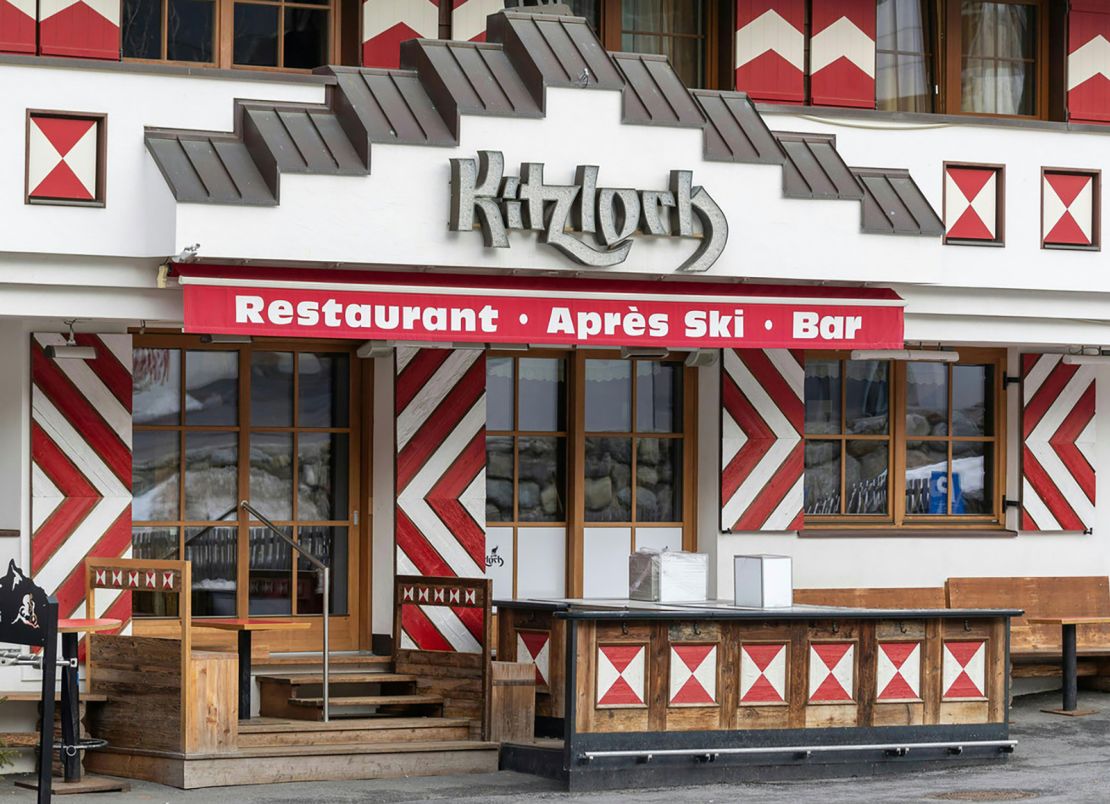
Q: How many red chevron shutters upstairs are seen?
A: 7